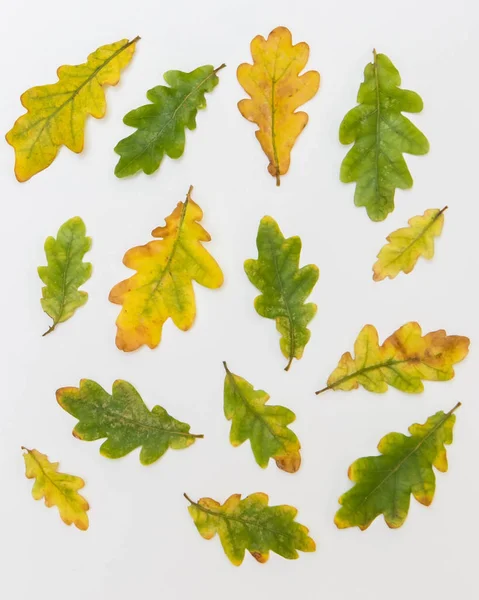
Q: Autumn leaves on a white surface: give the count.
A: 14